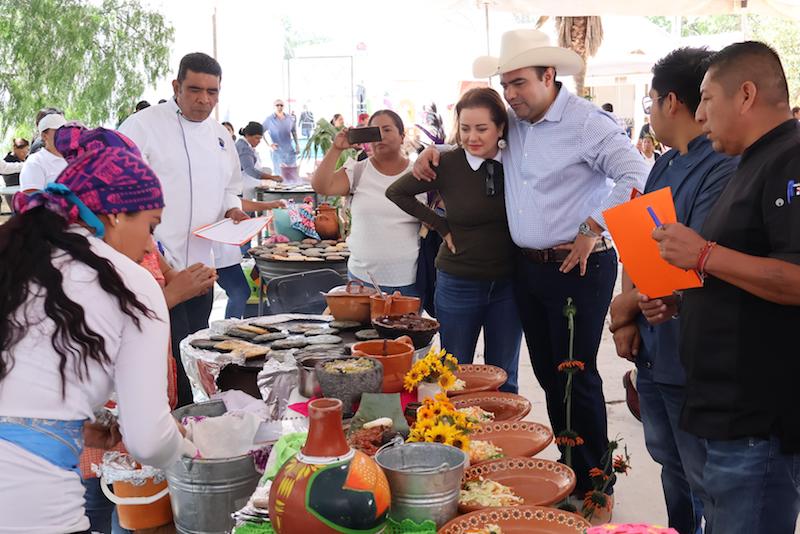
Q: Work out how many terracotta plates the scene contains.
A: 5